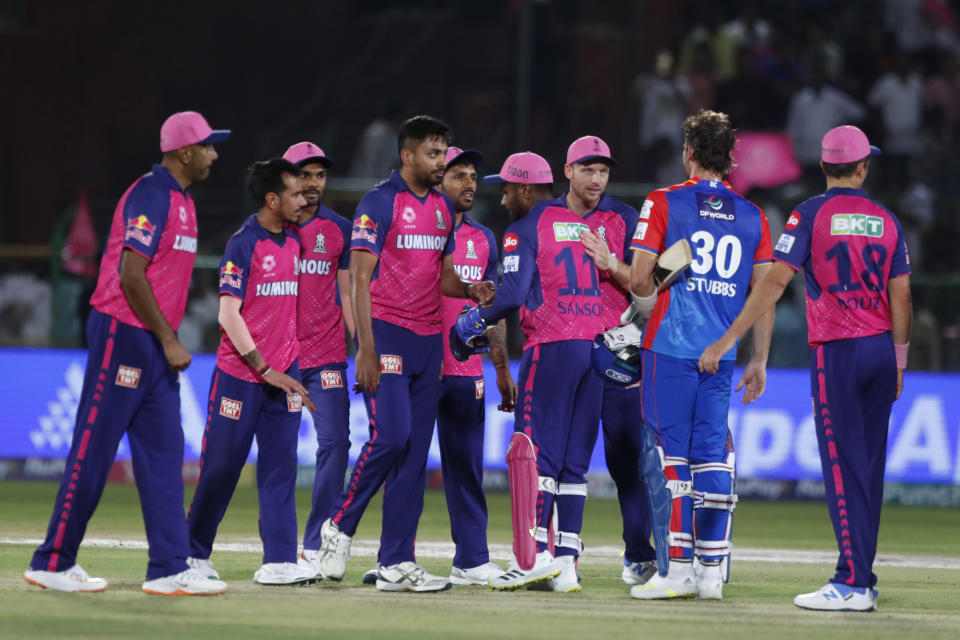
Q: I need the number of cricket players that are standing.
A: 9